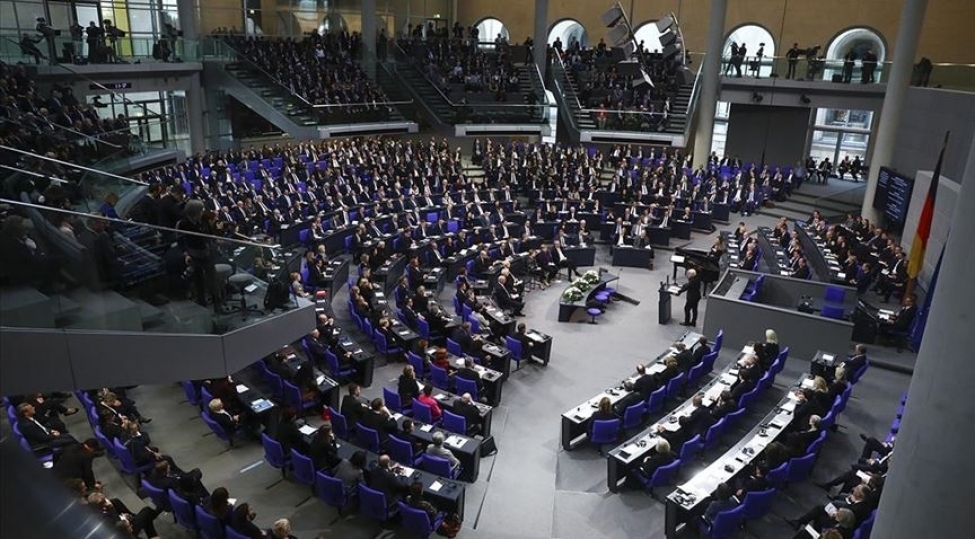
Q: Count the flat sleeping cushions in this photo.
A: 0